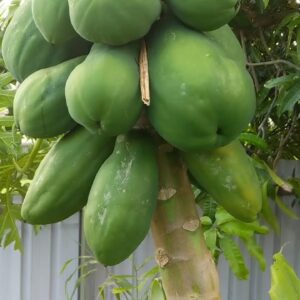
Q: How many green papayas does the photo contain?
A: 11